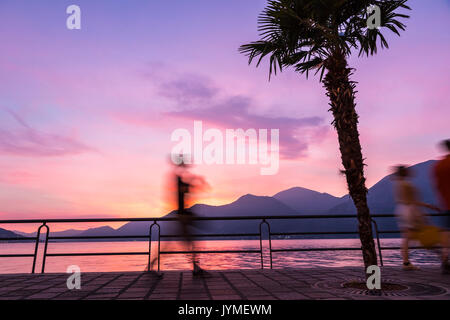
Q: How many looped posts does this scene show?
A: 4